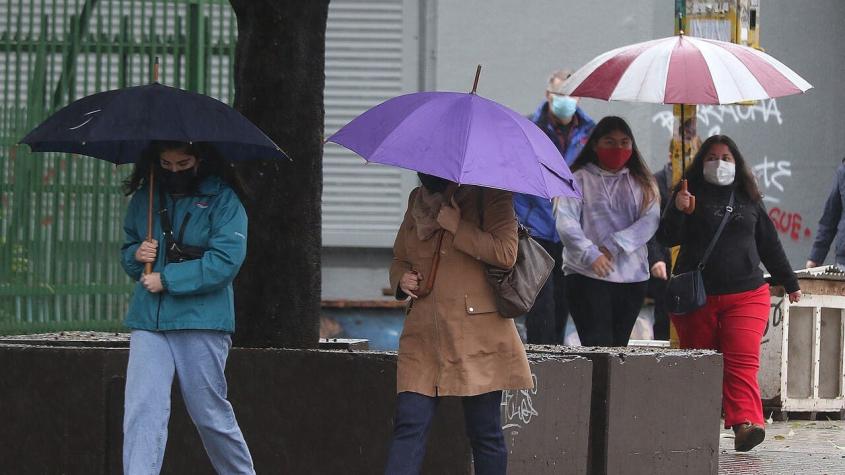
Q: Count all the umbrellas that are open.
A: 3